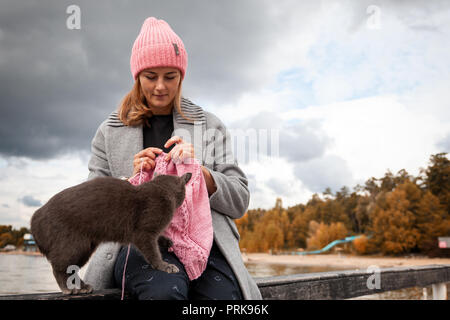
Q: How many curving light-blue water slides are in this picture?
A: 1